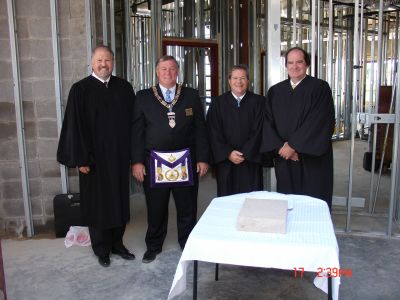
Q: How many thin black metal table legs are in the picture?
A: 3